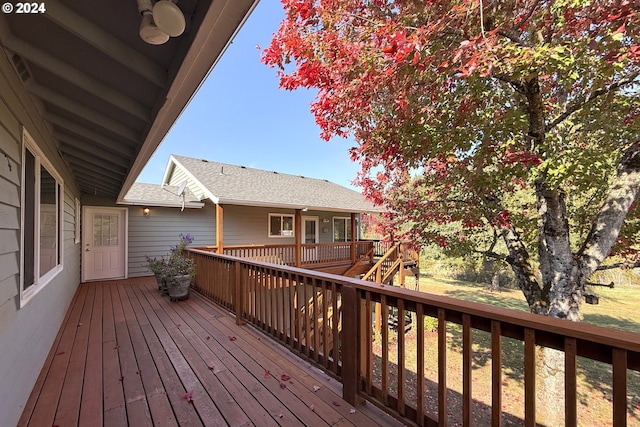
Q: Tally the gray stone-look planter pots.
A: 2